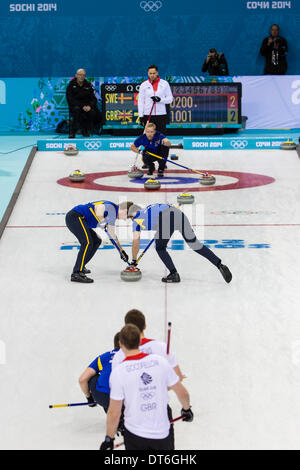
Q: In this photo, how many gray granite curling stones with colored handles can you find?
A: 8